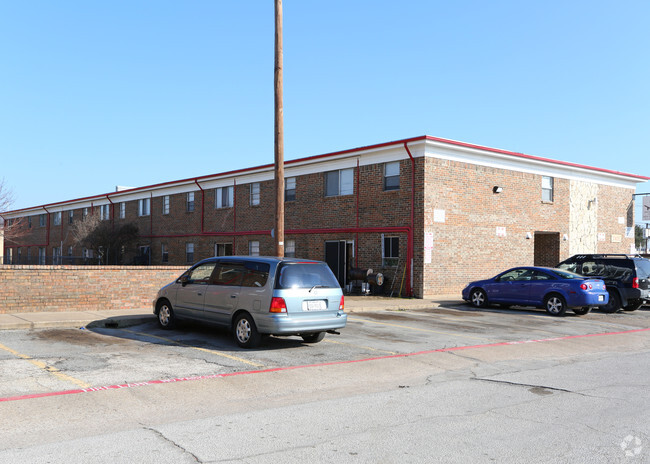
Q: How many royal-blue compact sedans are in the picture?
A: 1